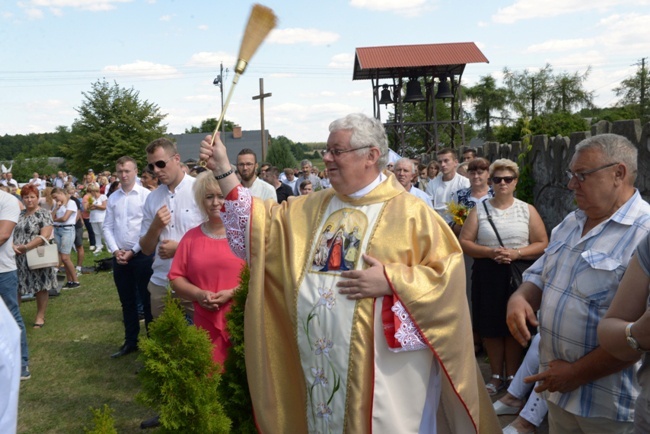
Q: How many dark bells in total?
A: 3